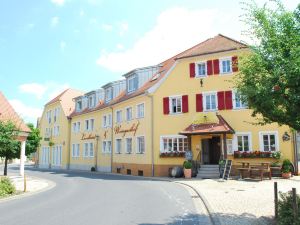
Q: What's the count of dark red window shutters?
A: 9